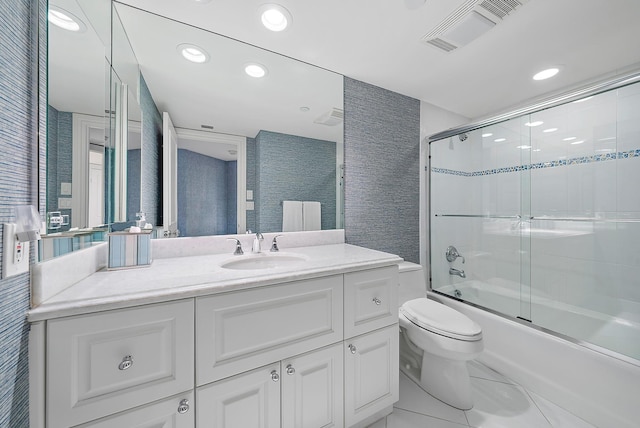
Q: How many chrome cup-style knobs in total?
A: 6